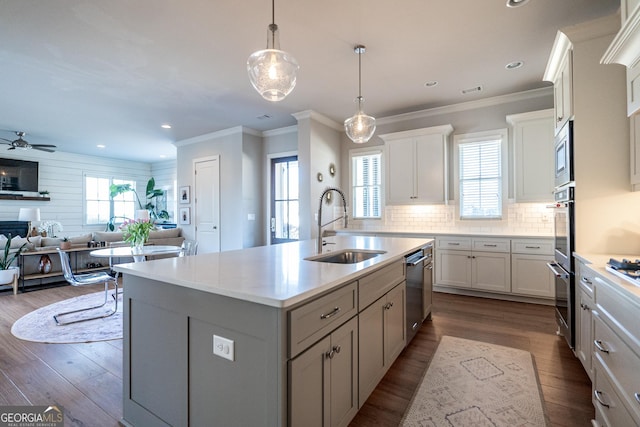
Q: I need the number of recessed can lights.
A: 6